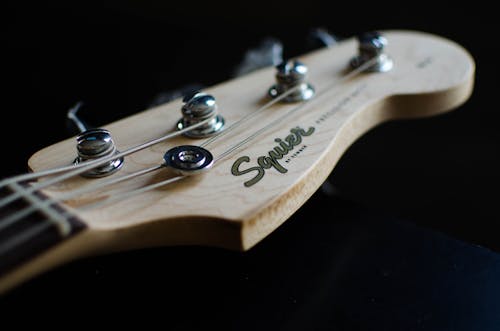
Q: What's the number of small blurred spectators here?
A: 0